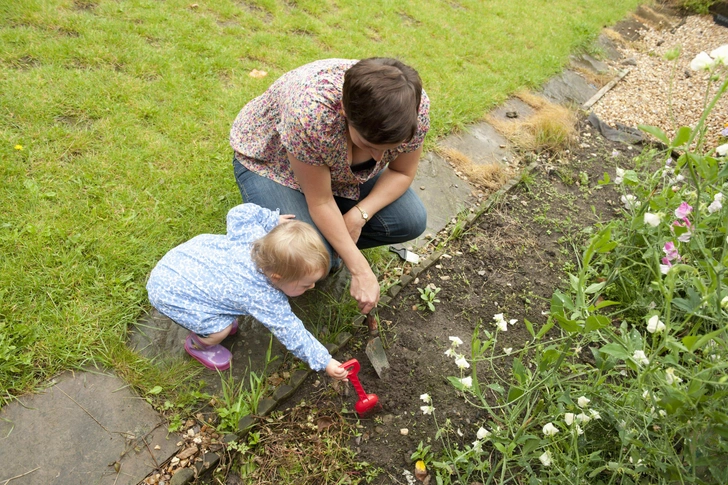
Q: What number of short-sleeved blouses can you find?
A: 1